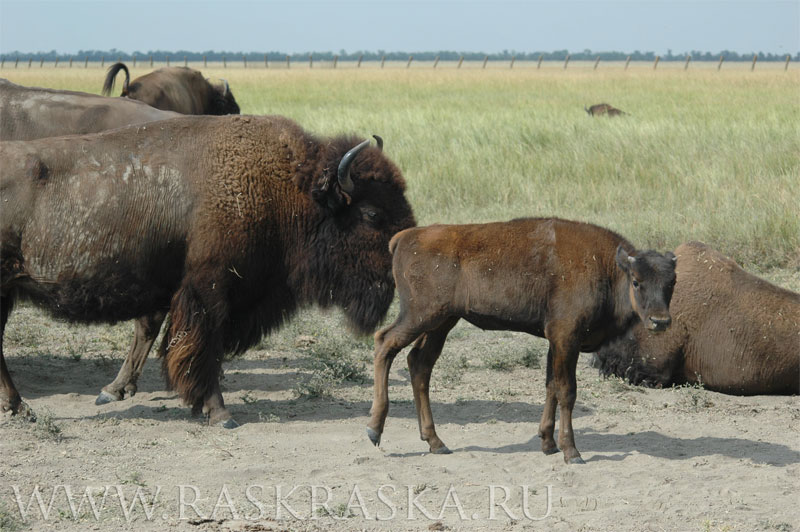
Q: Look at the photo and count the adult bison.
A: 5